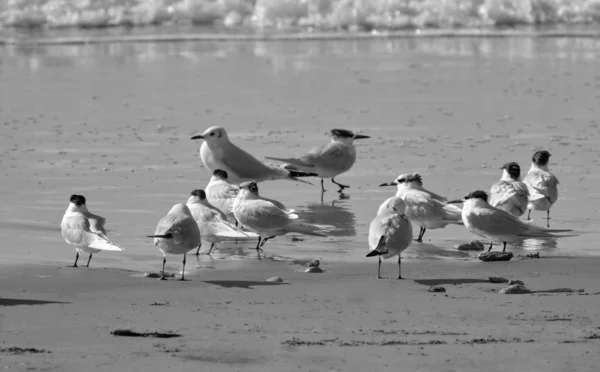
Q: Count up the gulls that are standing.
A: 12